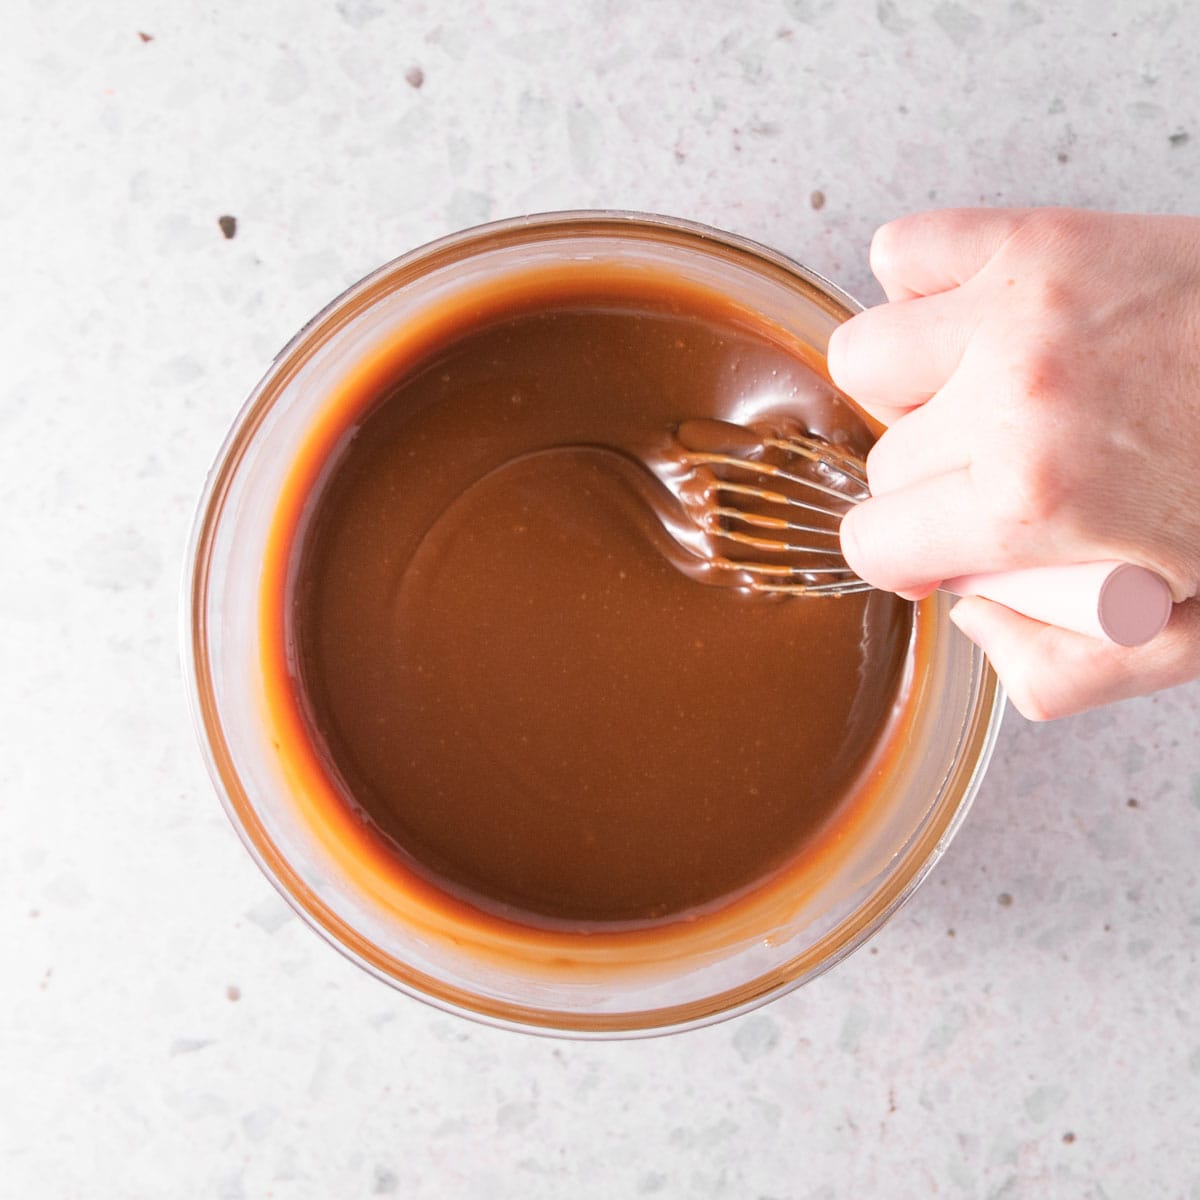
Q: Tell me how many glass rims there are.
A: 1